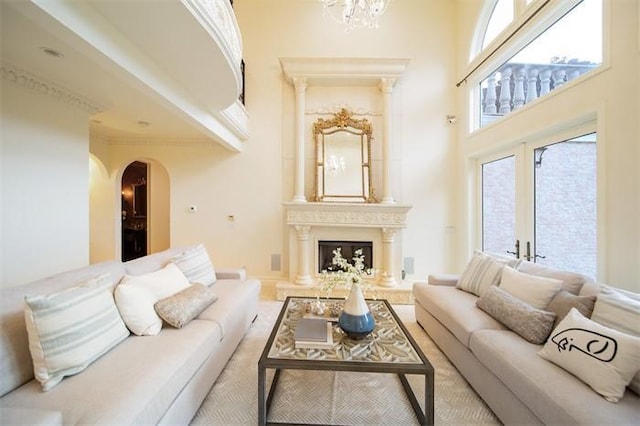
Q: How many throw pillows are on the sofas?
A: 10